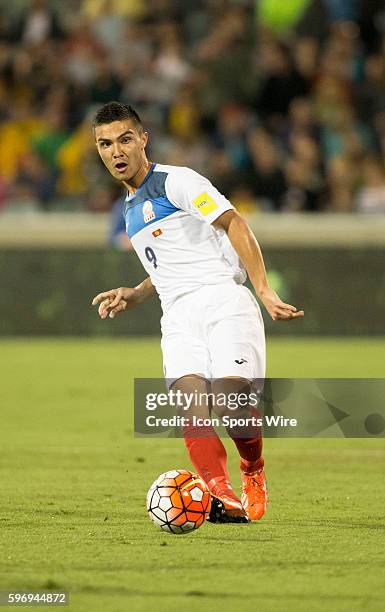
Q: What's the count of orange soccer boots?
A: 2